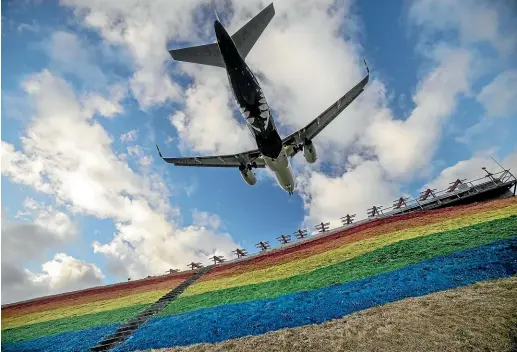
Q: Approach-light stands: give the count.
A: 13